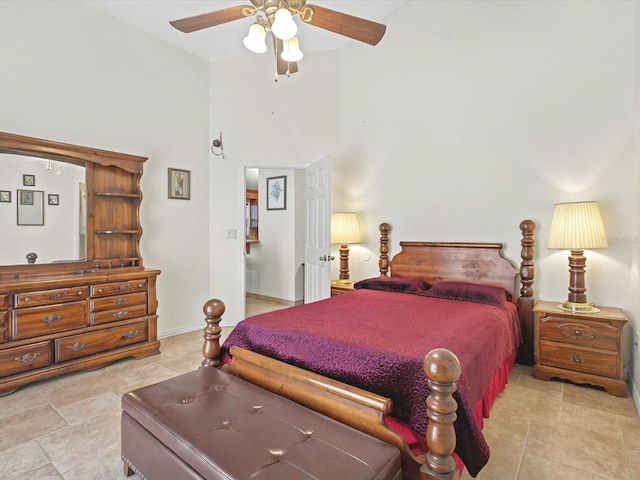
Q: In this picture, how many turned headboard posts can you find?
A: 2